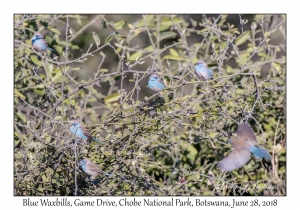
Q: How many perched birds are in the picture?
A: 5